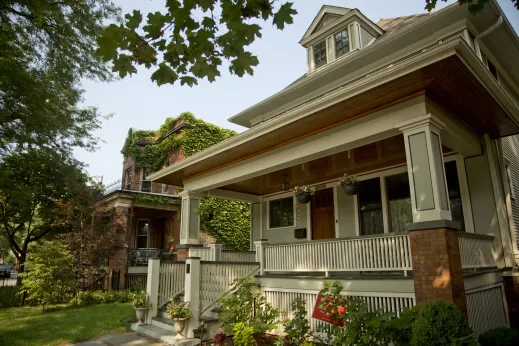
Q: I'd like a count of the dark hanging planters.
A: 2